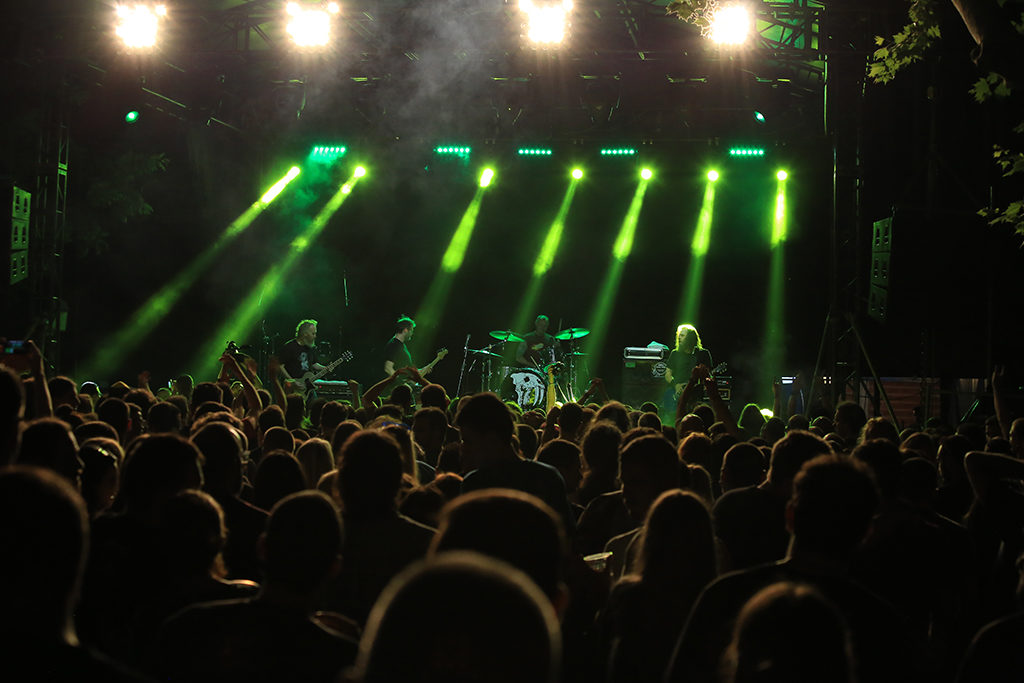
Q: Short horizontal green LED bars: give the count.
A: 5